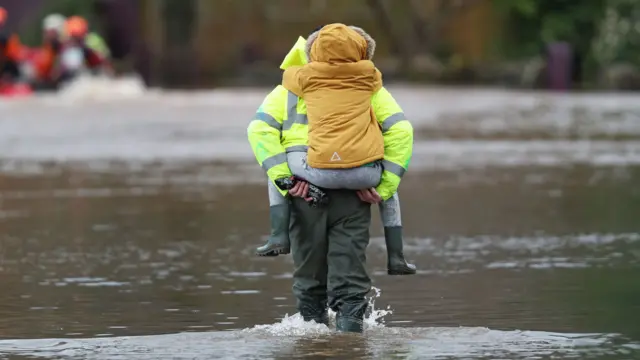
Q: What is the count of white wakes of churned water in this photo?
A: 2